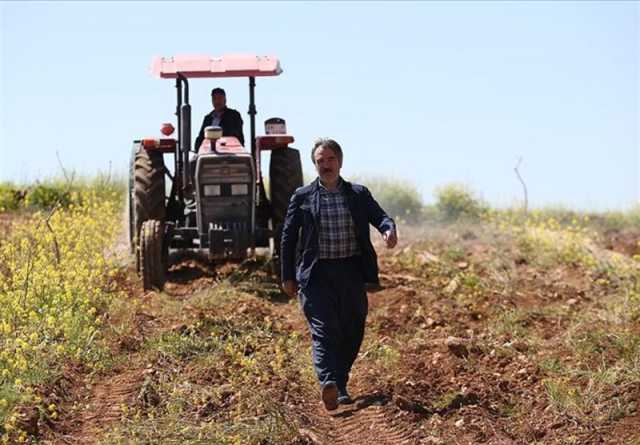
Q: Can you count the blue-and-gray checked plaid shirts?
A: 1